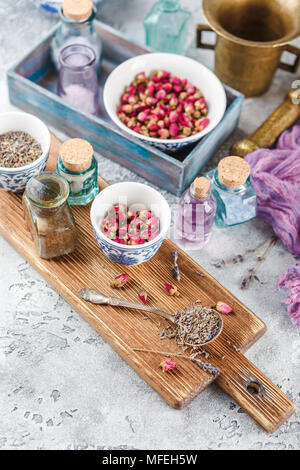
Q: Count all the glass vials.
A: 7